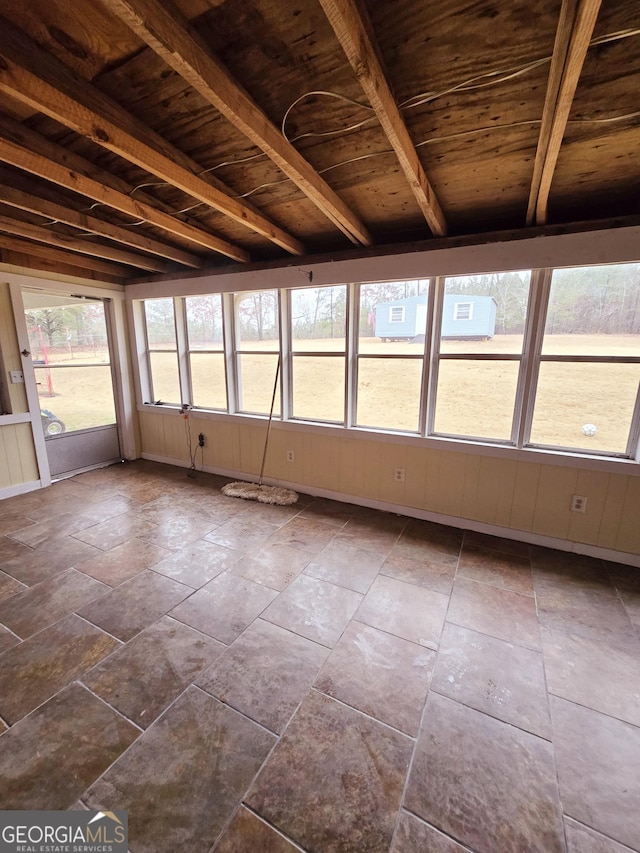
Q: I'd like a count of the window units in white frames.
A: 7